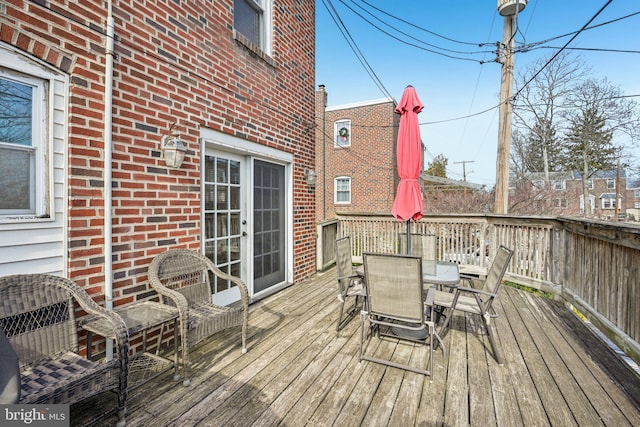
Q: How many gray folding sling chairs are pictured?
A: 4